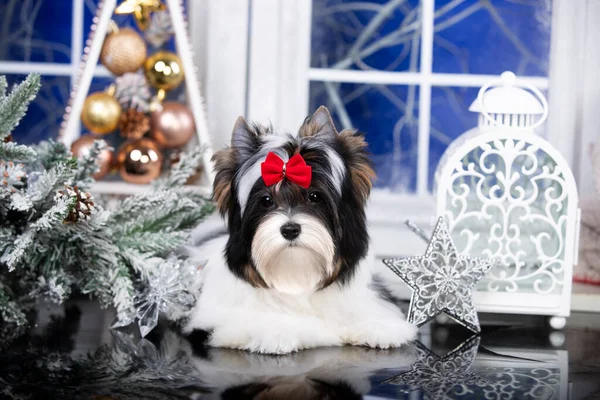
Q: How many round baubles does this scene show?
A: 6